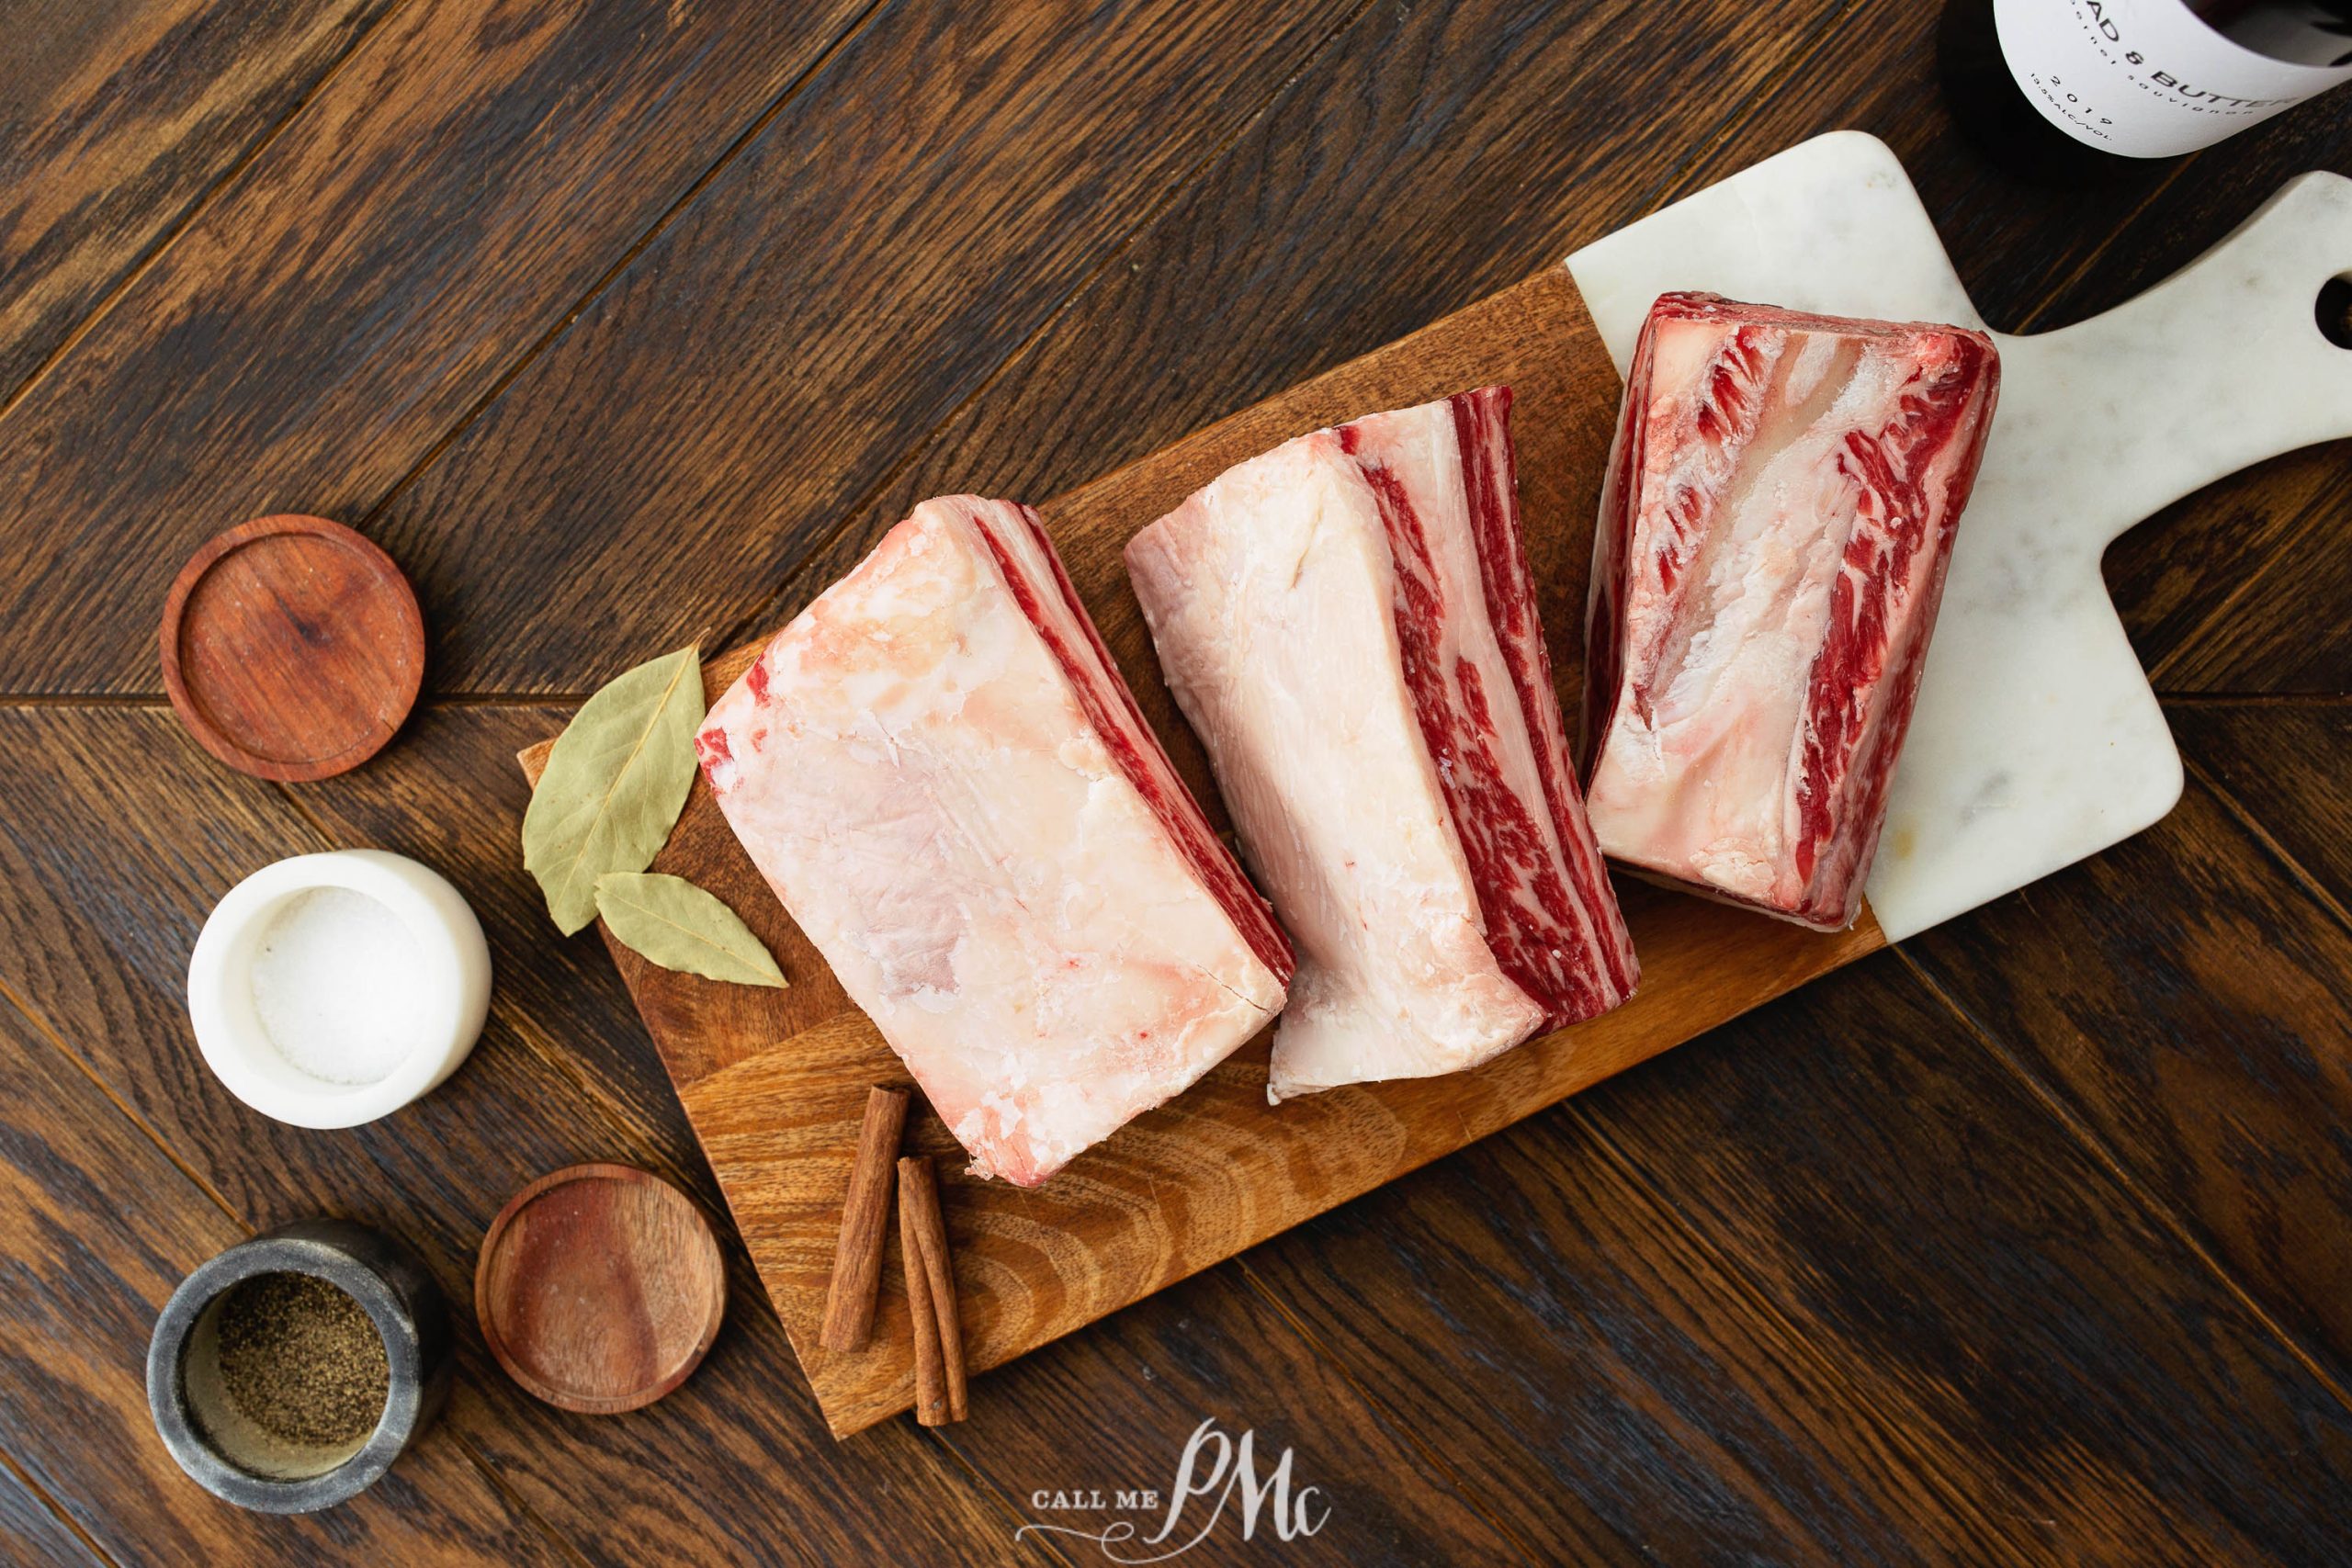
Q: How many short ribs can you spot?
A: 3